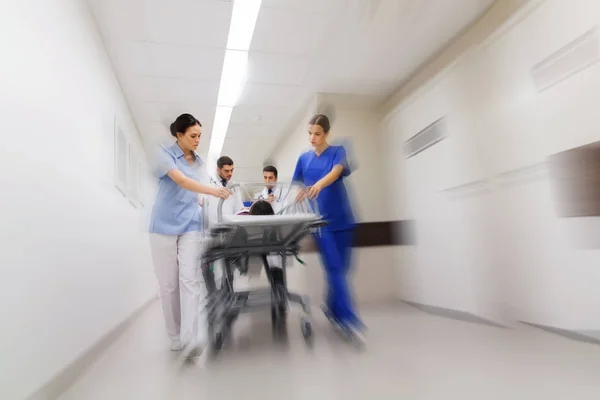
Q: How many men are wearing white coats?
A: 2